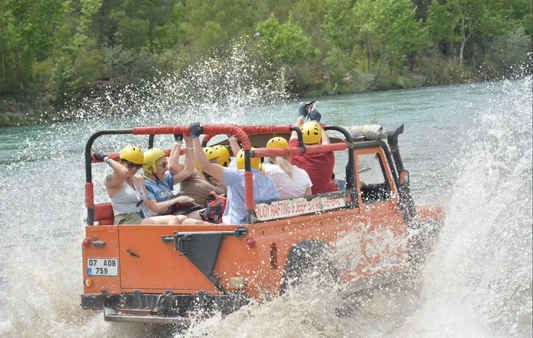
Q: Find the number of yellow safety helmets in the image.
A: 7